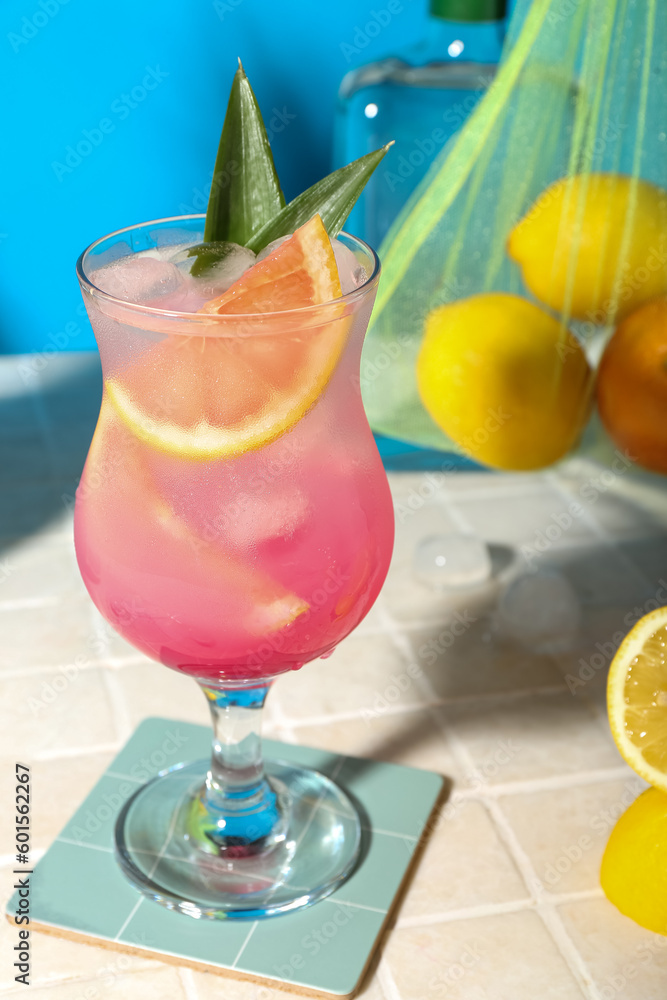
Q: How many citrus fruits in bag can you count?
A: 3